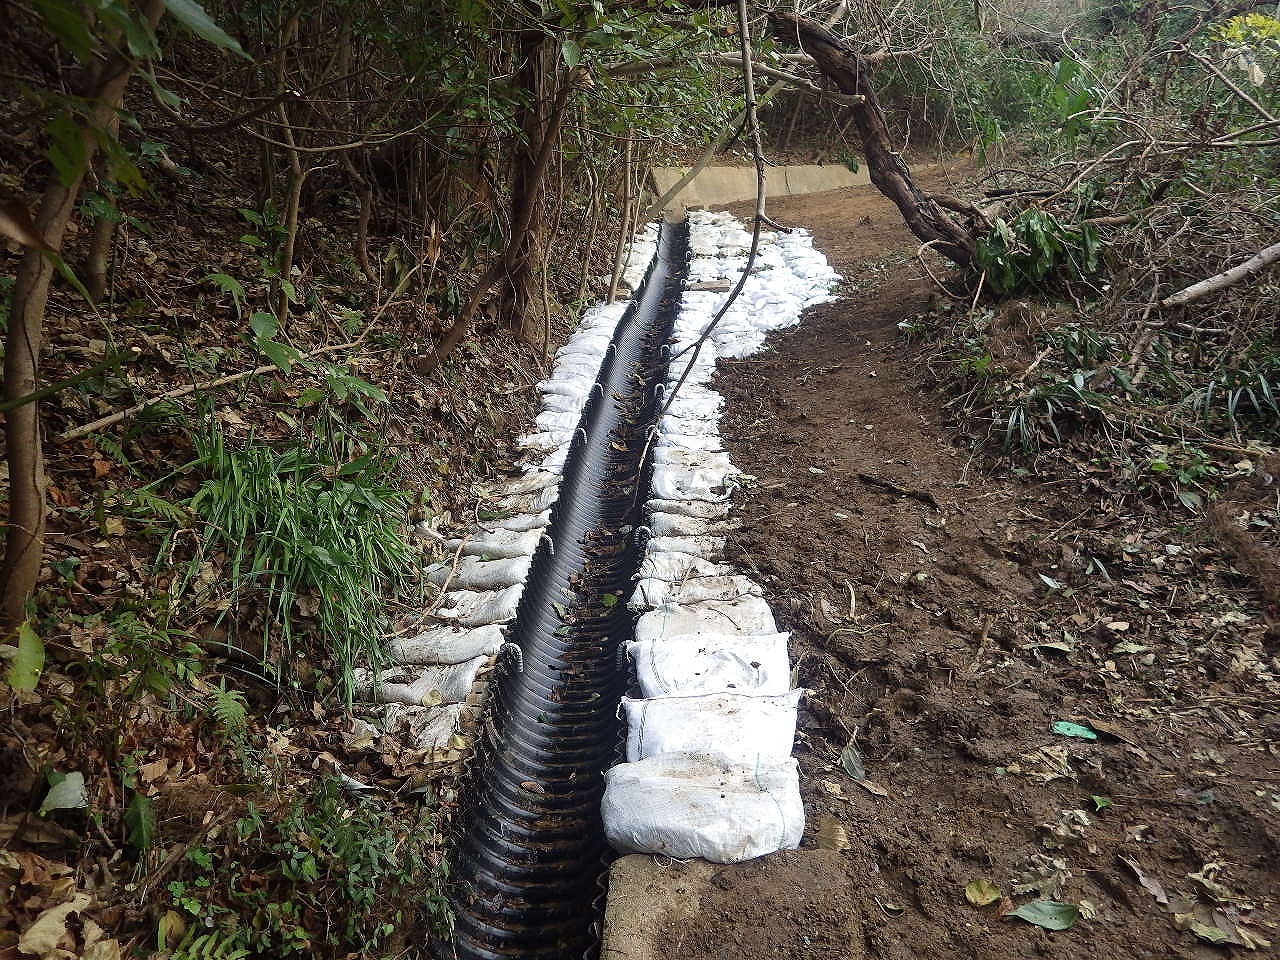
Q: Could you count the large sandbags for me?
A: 3